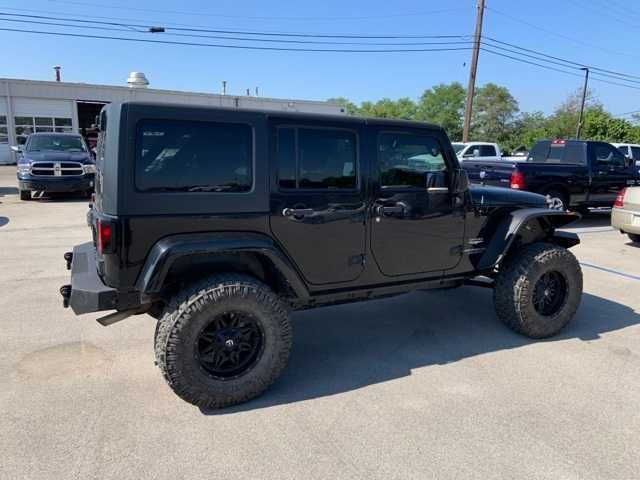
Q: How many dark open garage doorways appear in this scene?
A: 1